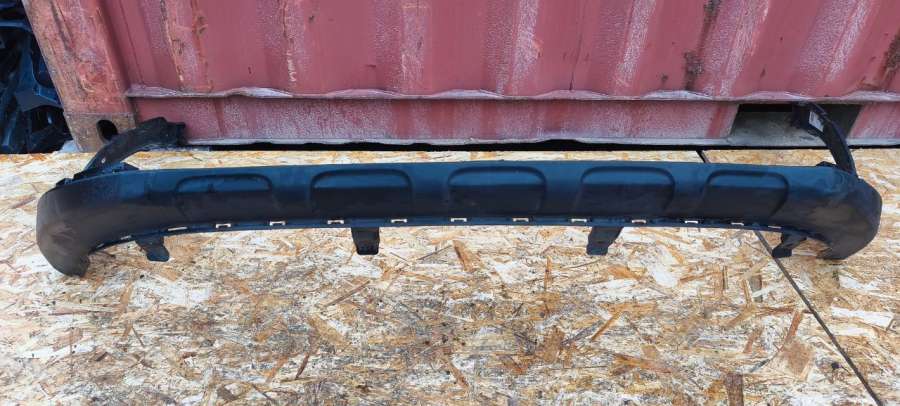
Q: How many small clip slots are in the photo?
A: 14